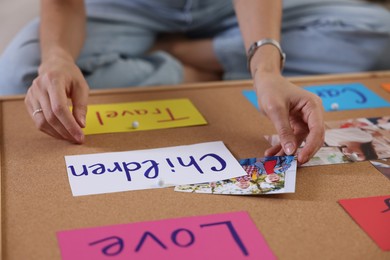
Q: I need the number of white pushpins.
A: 3